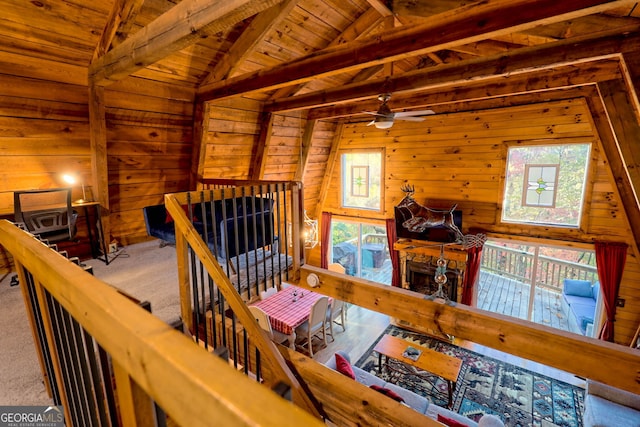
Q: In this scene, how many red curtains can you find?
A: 4